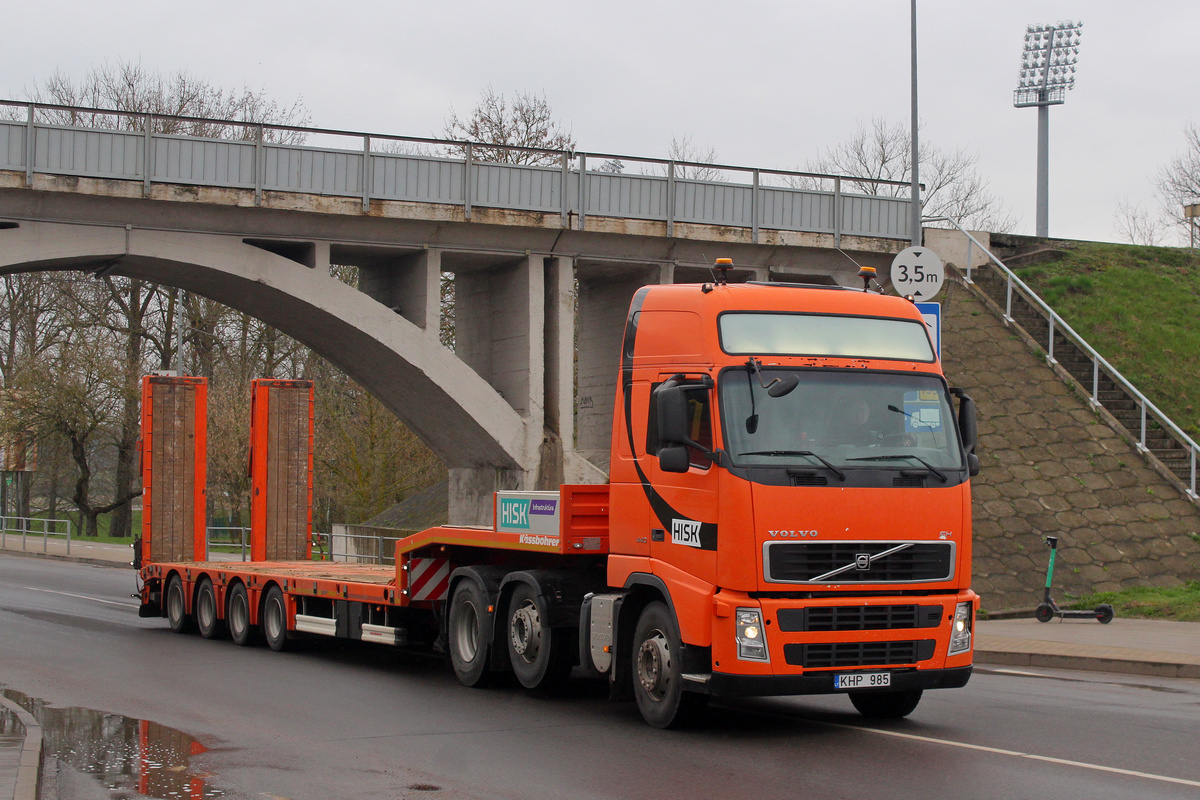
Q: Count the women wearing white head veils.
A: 0